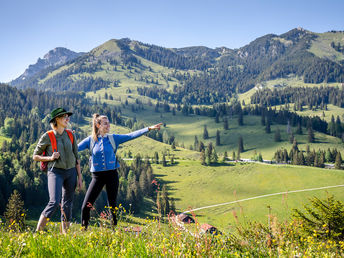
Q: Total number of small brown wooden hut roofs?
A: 2